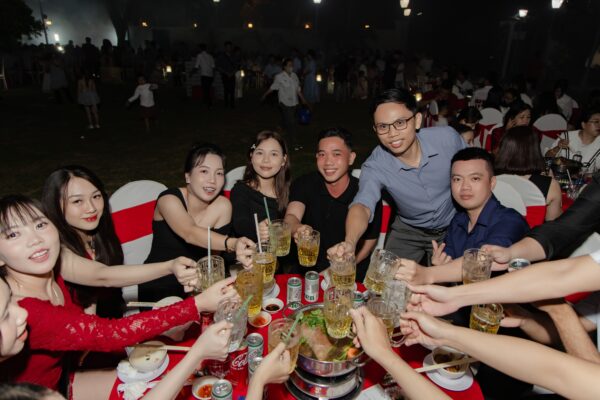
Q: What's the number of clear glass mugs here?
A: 14